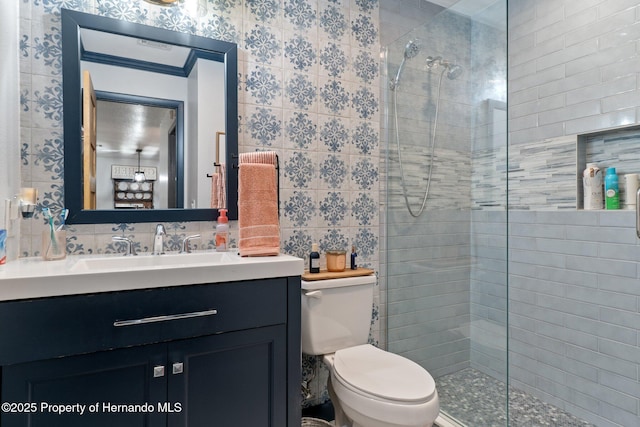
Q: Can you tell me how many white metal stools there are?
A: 0